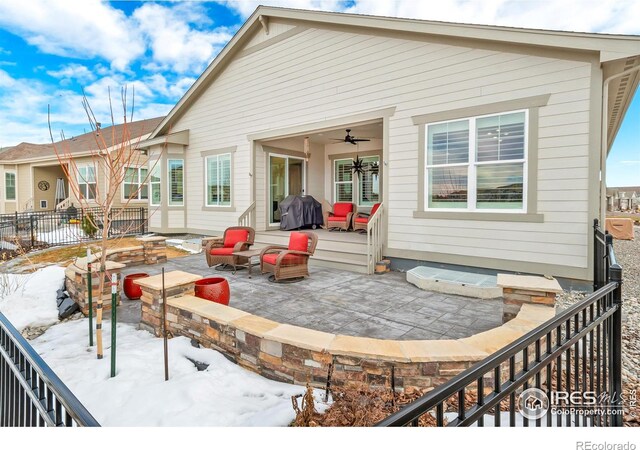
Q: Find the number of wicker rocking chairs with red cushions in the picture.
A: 4